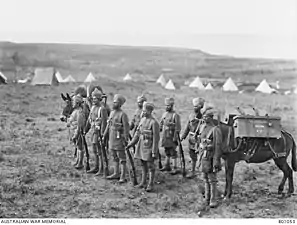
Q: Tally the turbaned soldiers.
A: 8